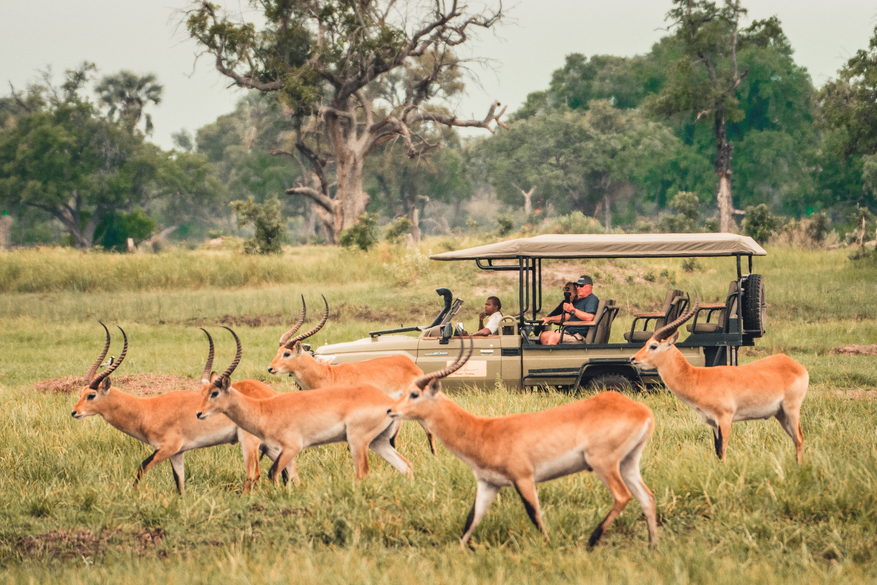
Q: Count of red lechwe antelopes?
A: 5